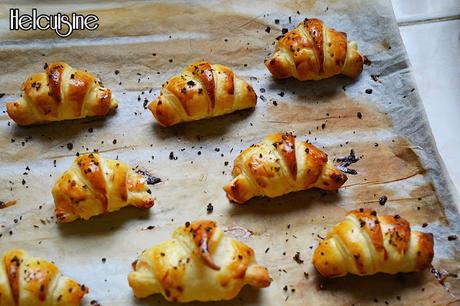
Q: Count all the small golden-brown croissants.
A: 8